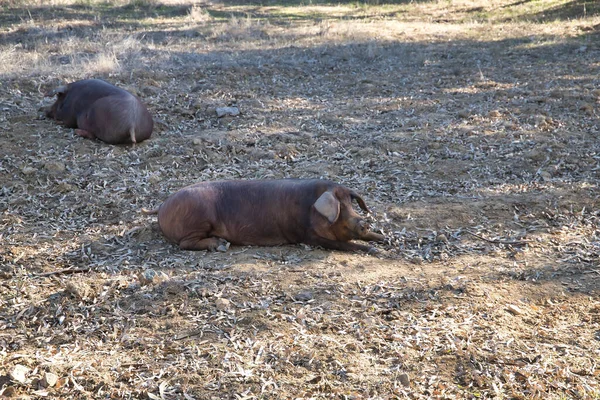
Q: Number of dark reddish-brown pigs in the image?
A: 2